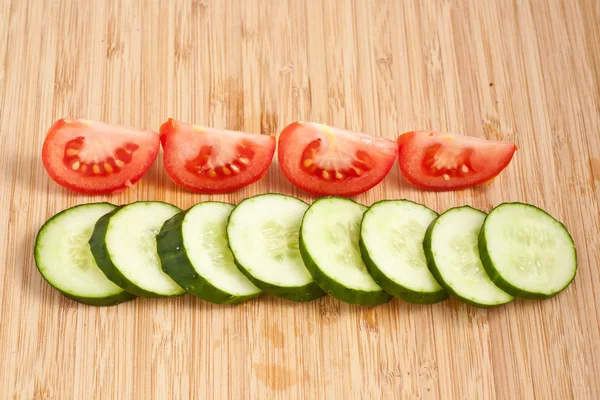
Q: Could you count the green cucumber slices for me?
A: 8